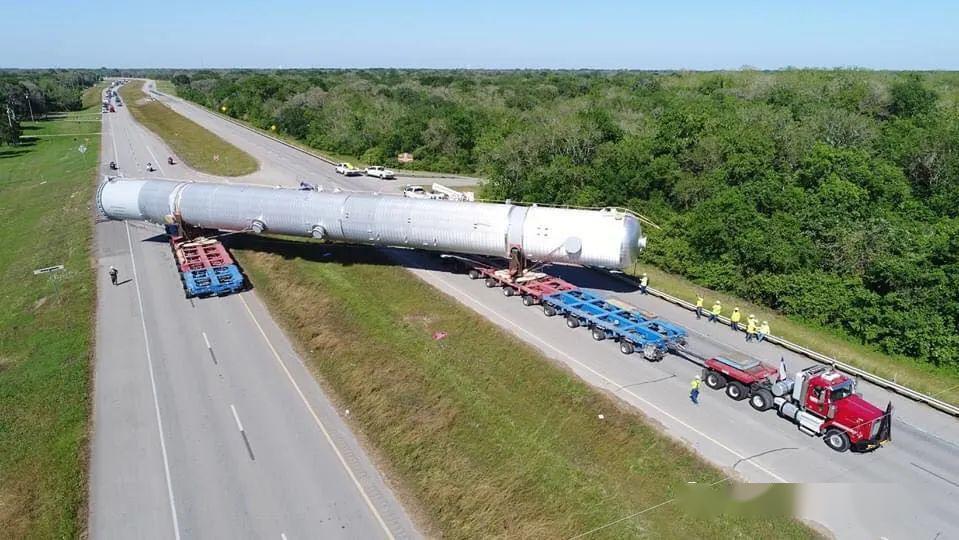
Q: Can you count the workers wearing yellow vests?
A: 7